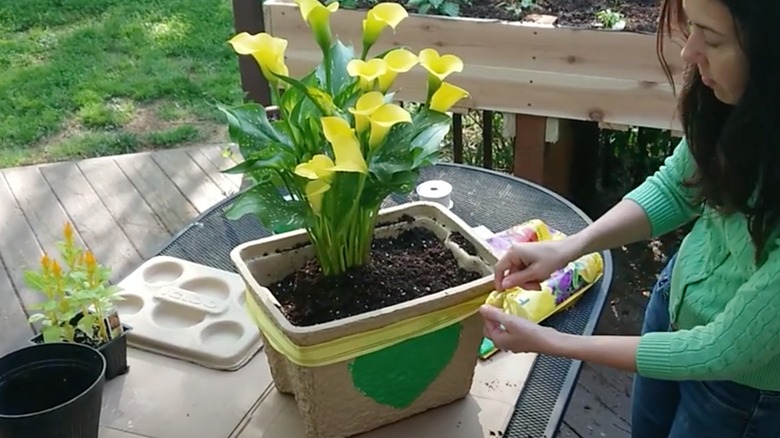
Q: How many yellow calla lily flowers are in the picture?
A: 12